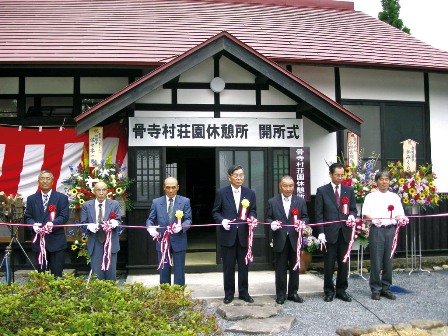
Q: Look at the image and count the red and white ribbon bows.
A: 7